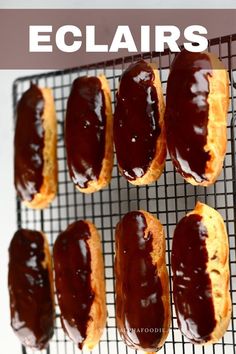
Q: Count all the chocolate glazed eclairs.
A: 8